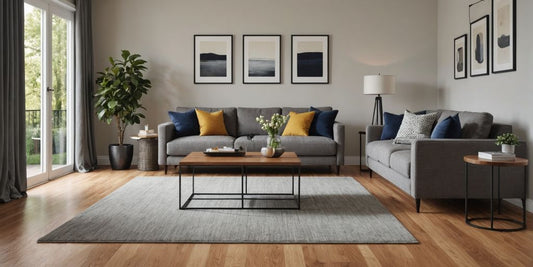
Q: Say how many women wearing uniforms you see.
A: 0